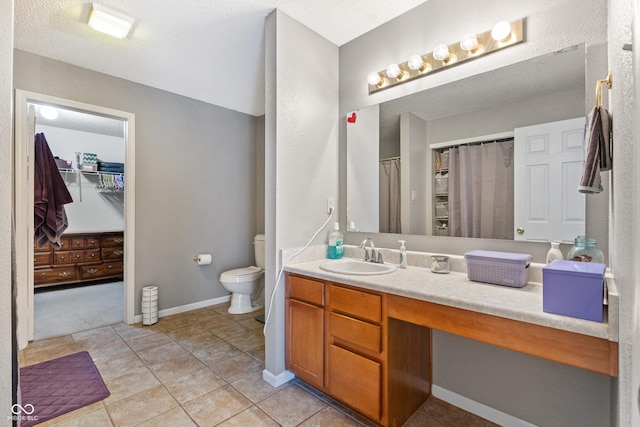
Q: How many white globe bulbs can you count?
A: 6